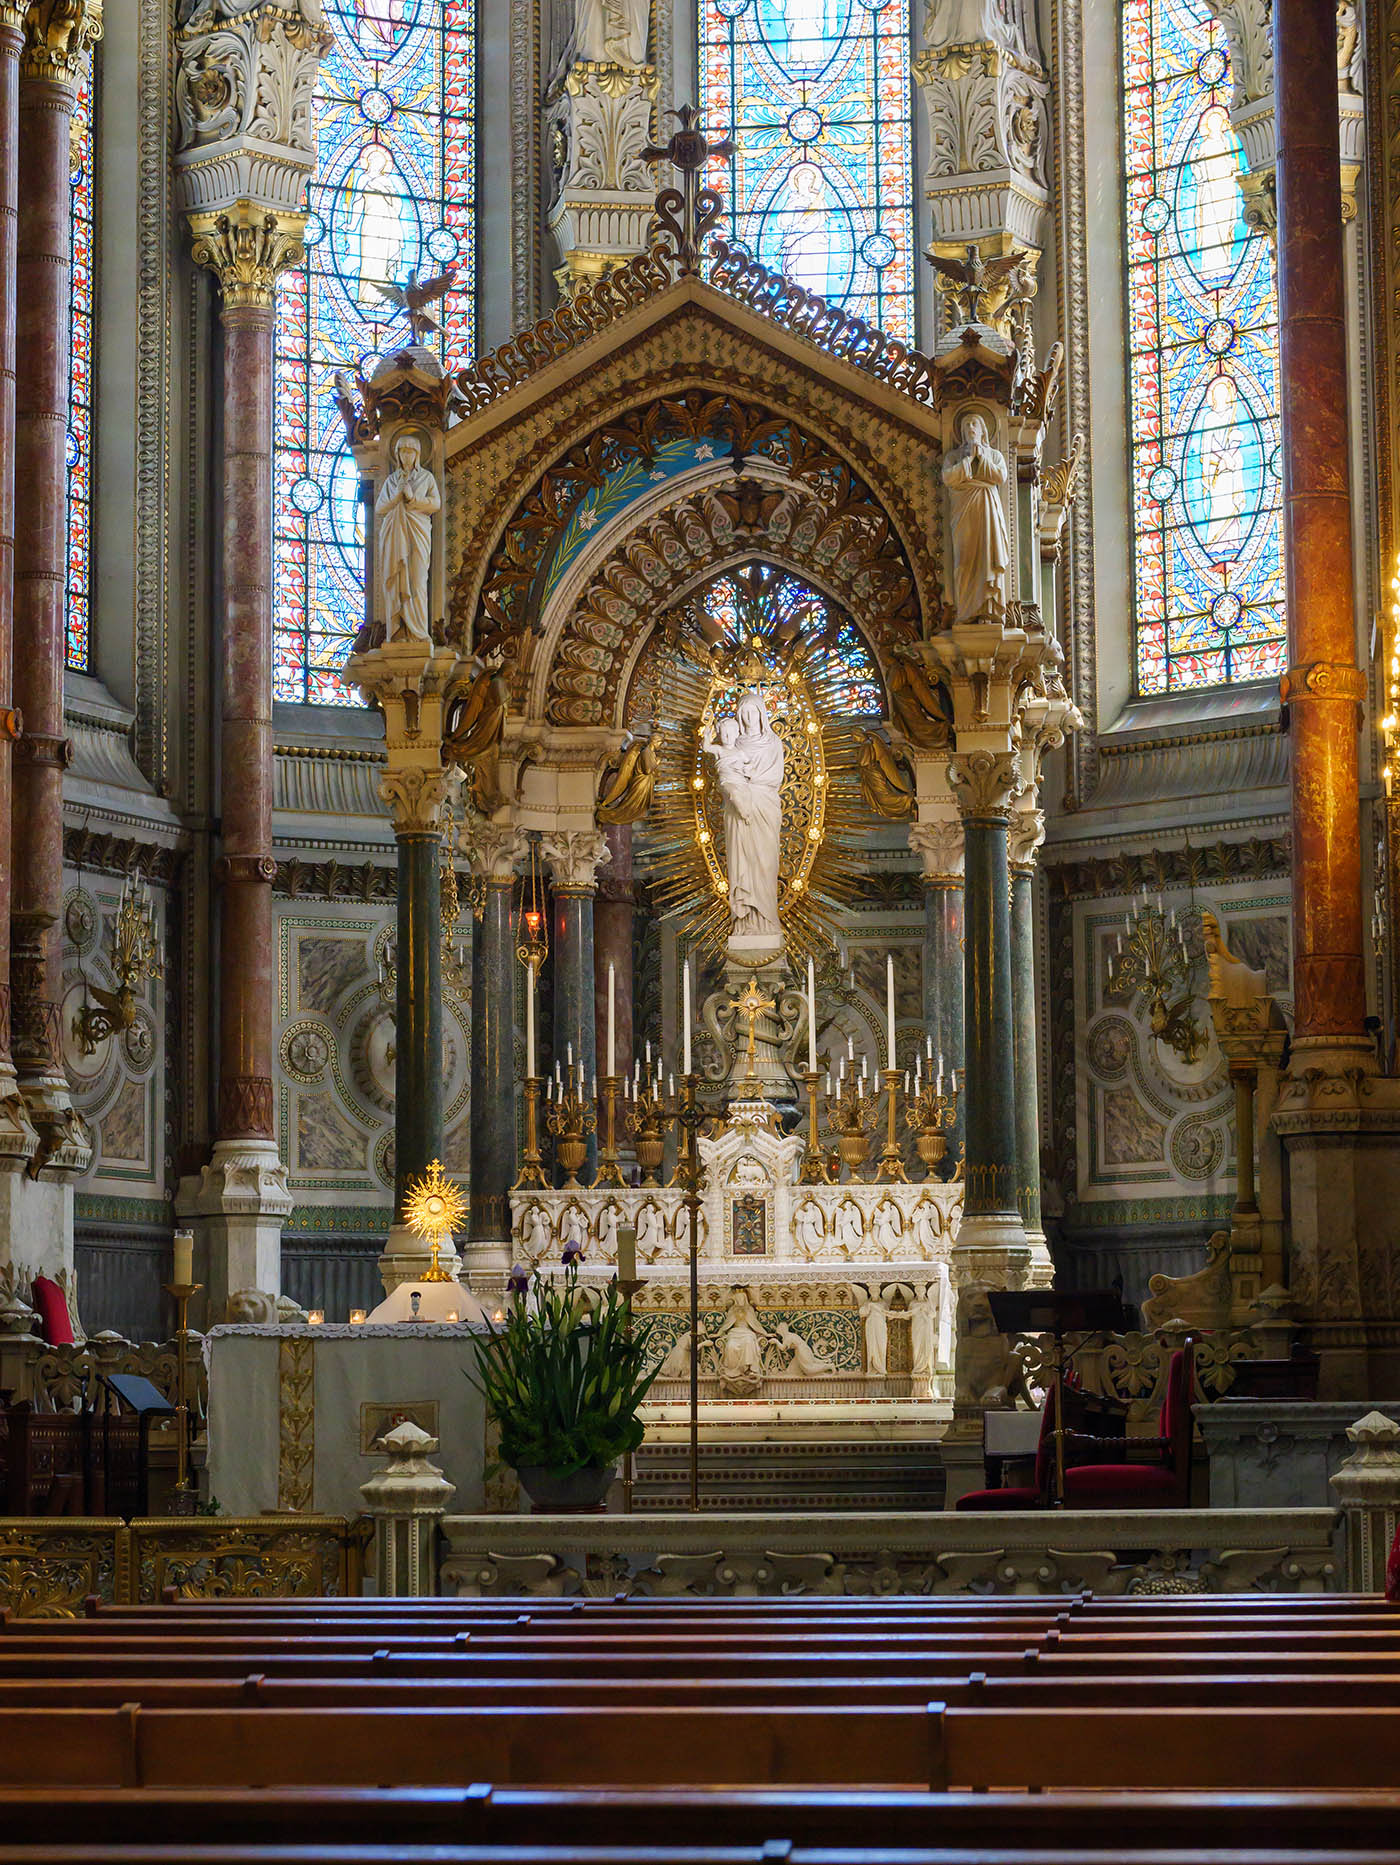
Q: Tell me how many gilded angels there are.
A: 4